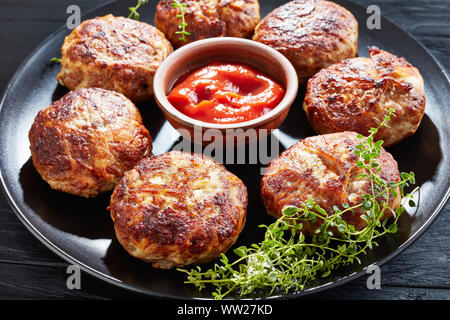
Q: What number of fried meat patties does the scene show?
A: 7